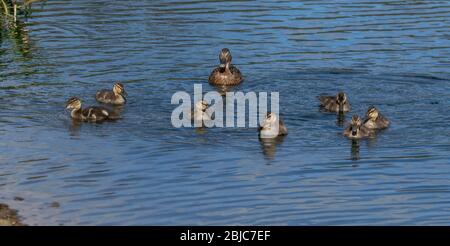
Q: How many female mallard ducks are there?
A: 1